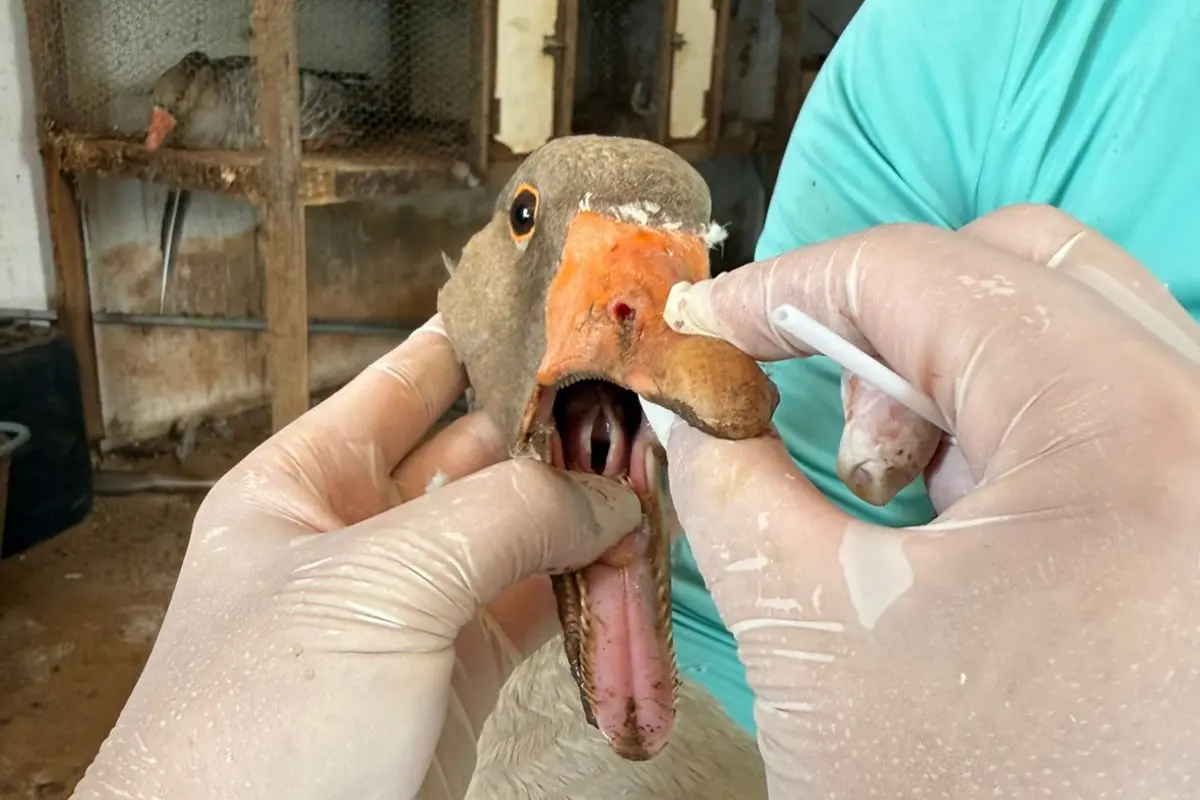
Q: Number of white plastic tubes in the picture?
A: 1